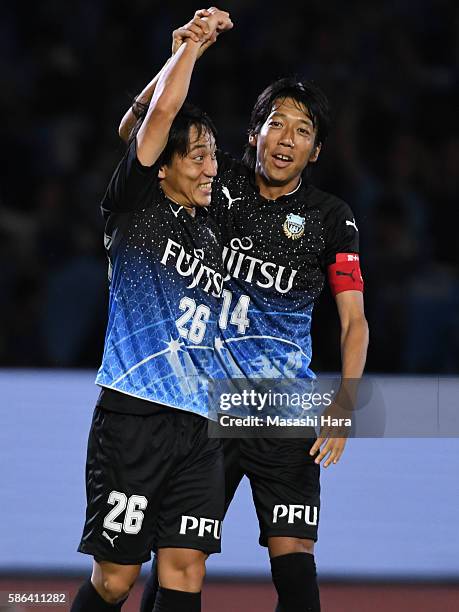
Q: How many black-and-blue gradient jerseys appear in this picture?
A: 2